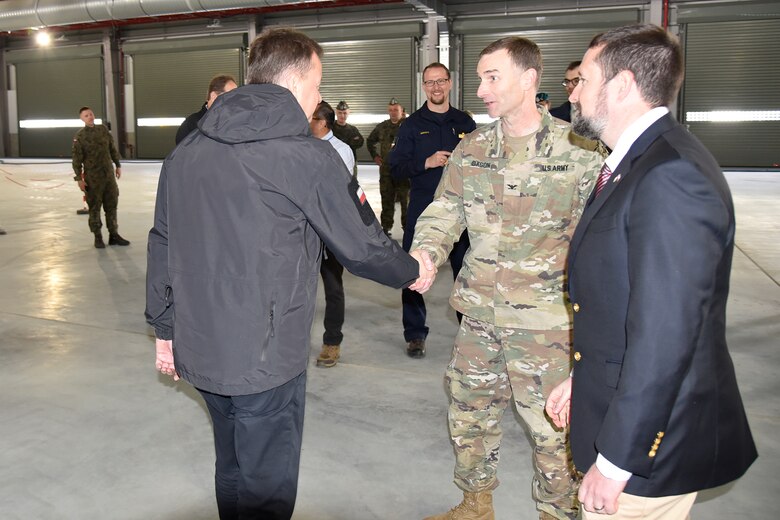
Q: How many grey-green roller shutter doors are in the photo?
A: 5